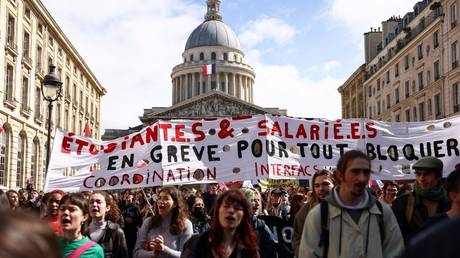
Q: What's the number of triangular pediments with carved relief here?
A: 1